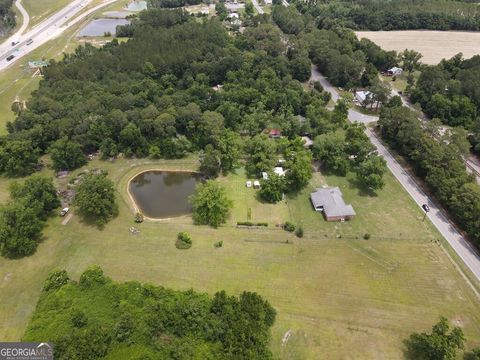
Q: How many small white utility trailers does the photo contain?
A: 2